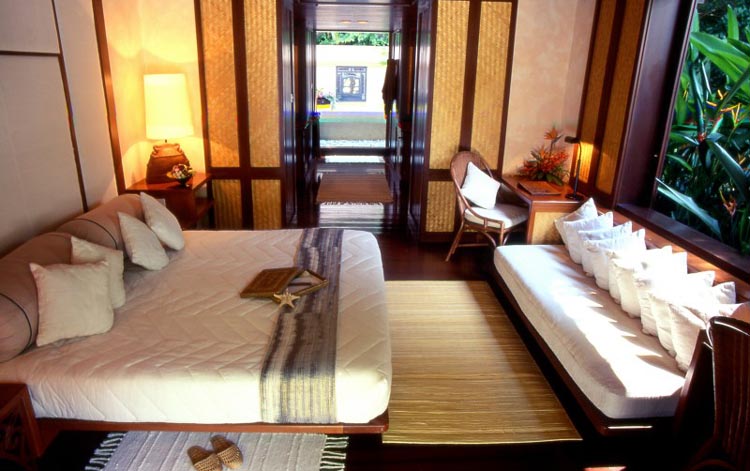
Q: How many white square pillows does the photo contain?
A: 14